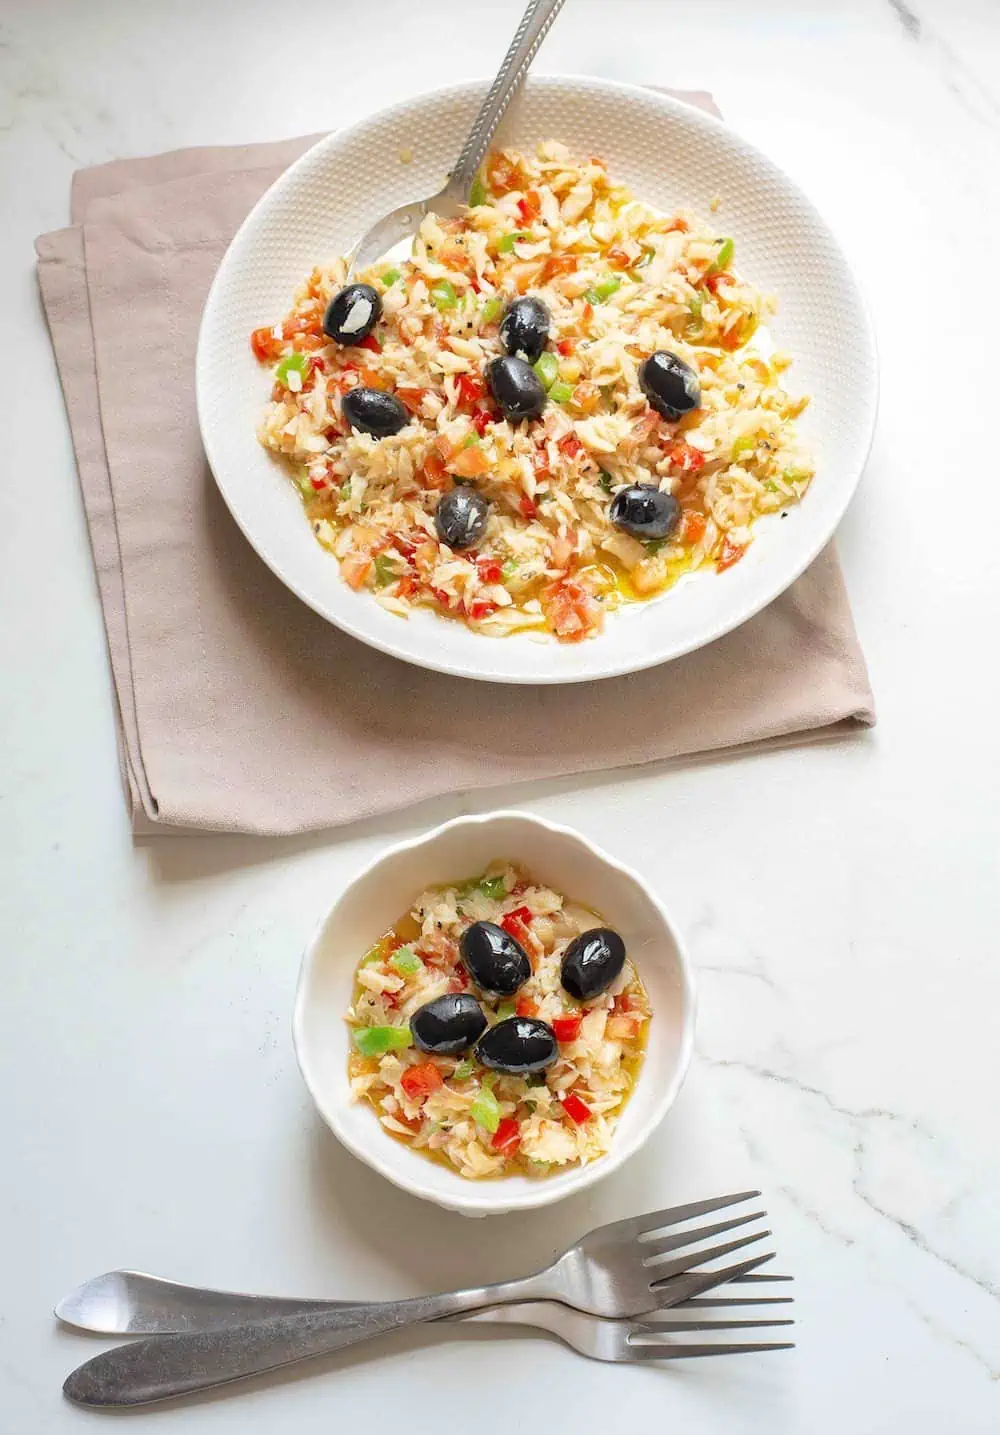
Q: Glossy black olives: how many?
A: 11